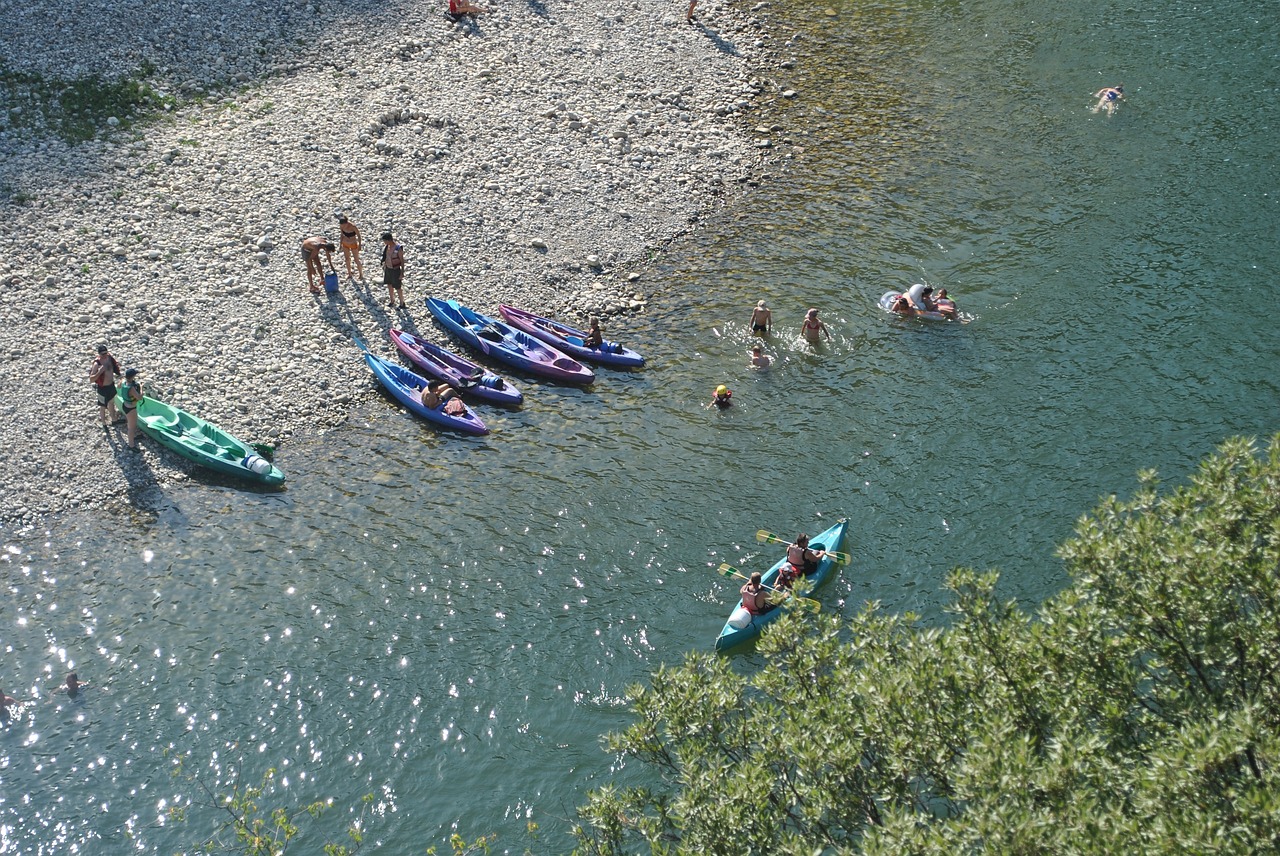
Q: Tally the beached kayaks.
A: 5